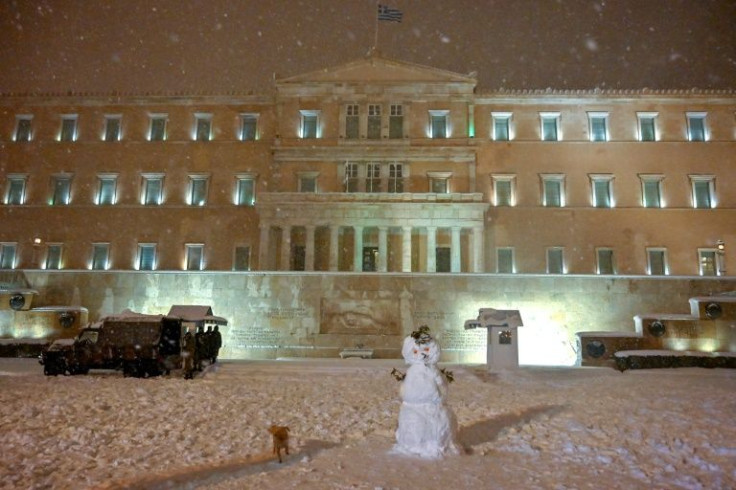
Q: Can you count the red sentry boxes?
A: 0